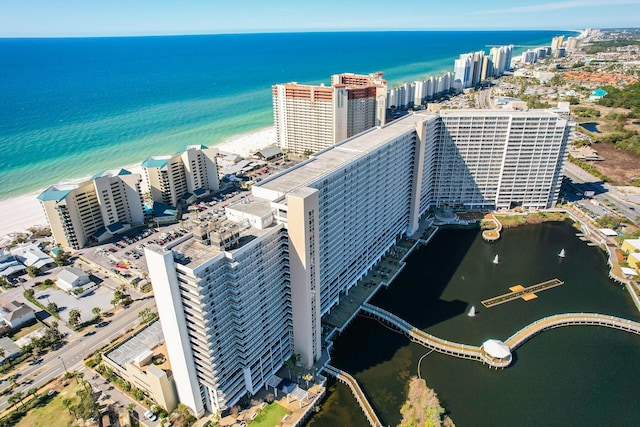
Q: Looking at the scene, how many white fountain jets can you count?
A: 3